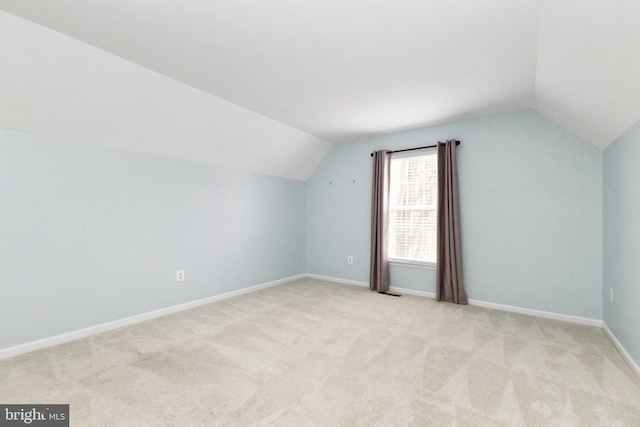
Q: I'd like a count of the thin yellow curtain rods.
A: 0